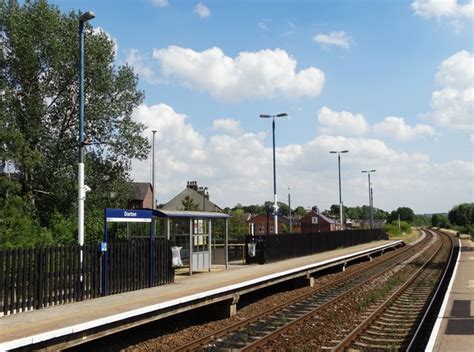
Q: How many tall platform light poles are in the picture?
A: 4